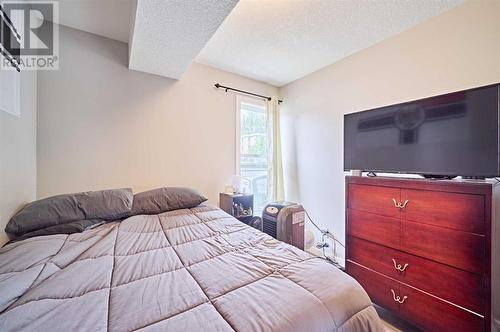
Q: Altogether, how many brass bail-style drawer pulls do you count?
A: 3